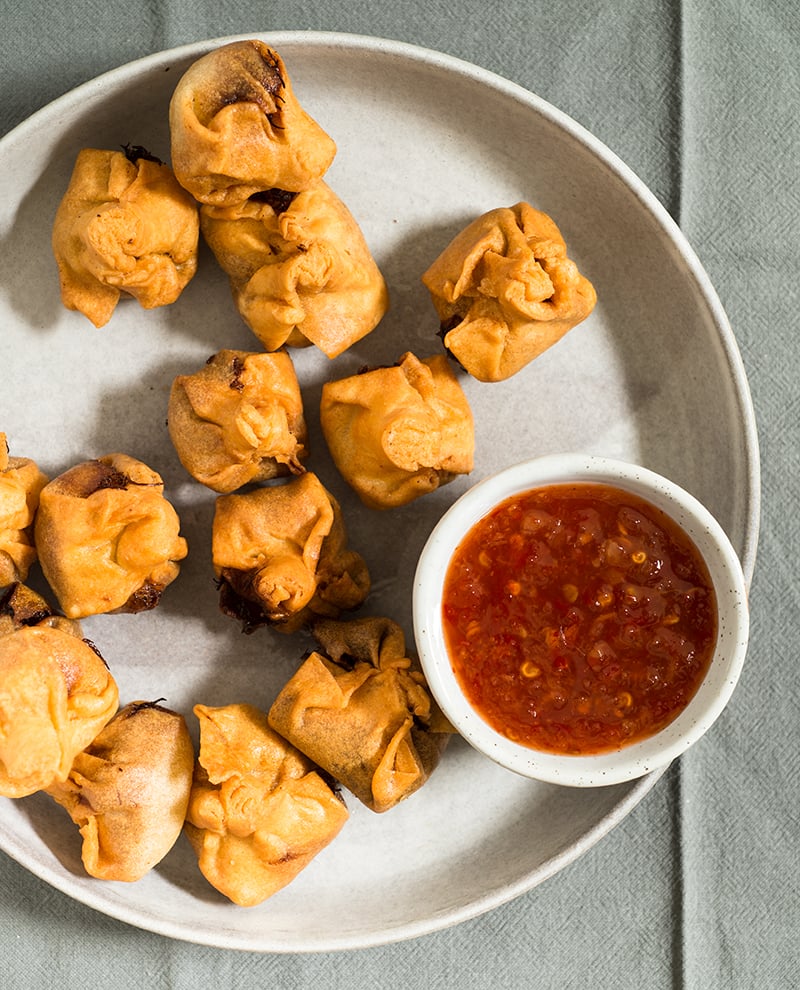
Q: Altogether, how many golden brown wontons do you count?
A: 14